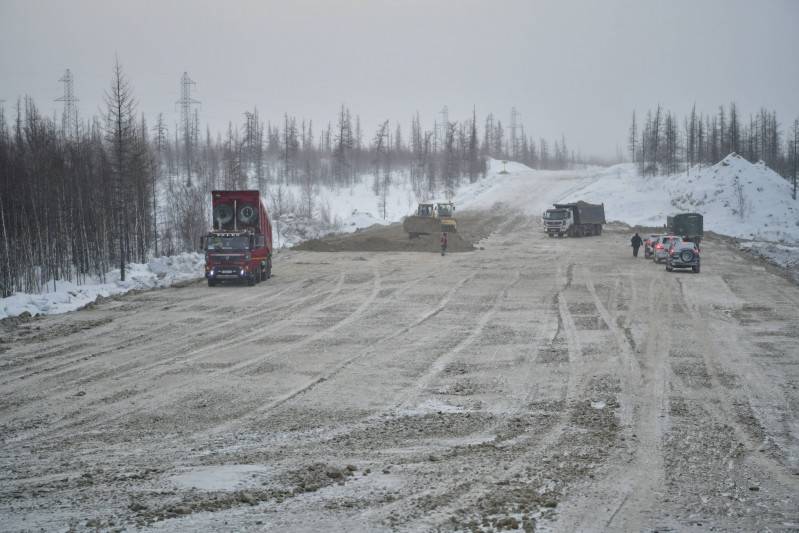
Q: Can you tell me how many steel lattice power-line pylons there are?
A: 4